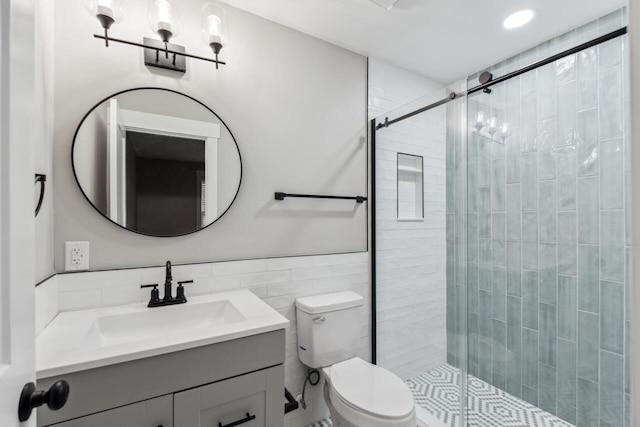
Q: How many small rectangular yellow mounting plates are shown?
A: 0